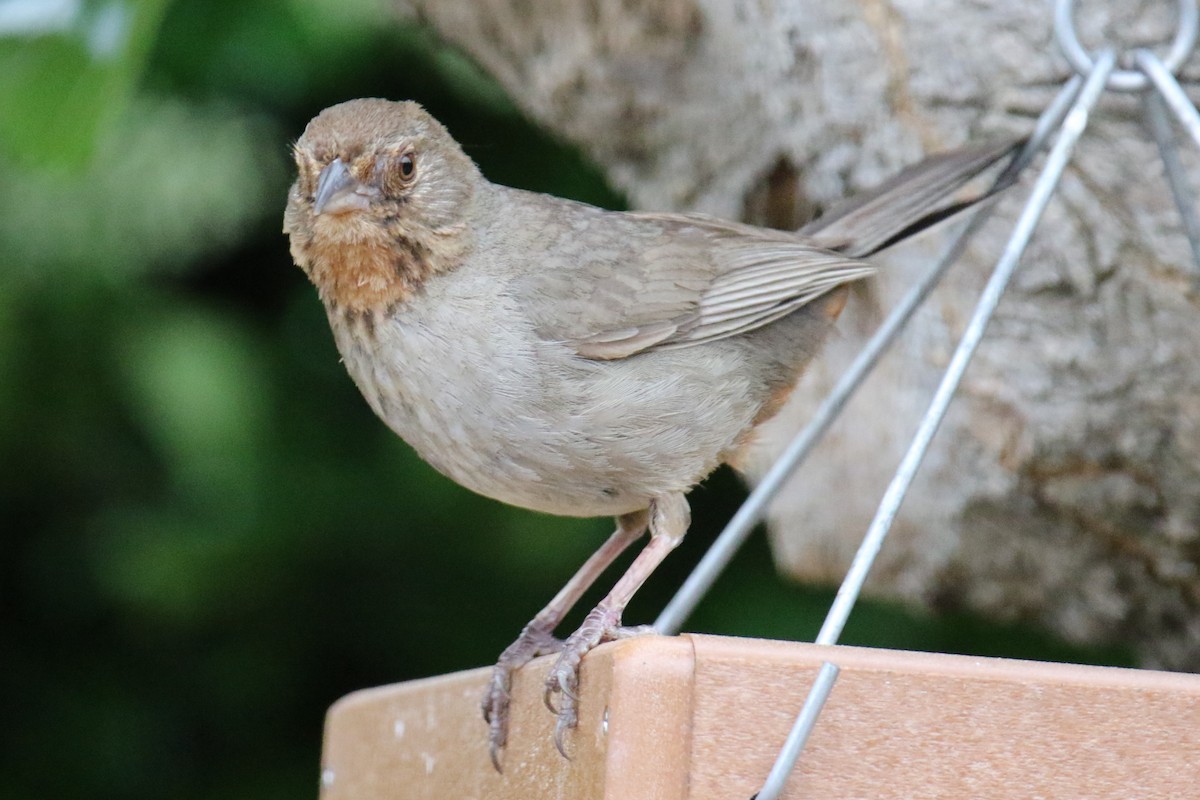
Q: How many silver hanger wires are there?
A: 4